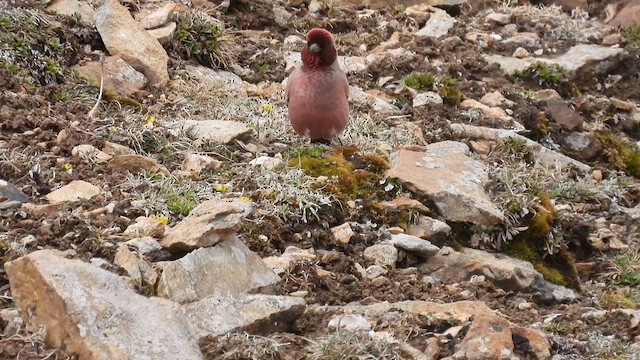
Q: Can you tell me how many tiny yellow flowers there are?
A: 6